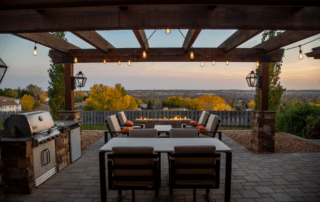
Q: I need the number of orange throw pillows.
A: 4